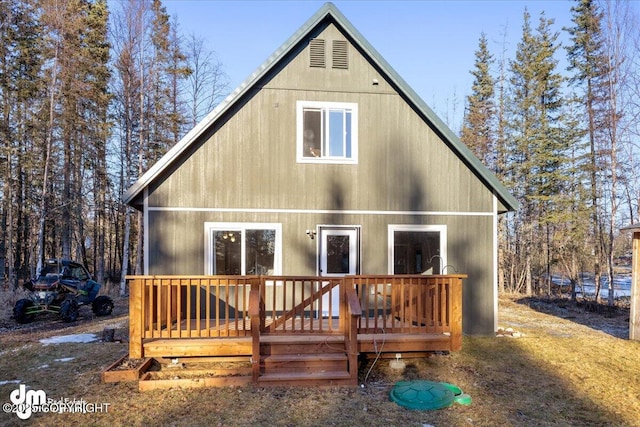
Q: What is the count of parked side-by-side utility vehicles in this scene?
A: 1